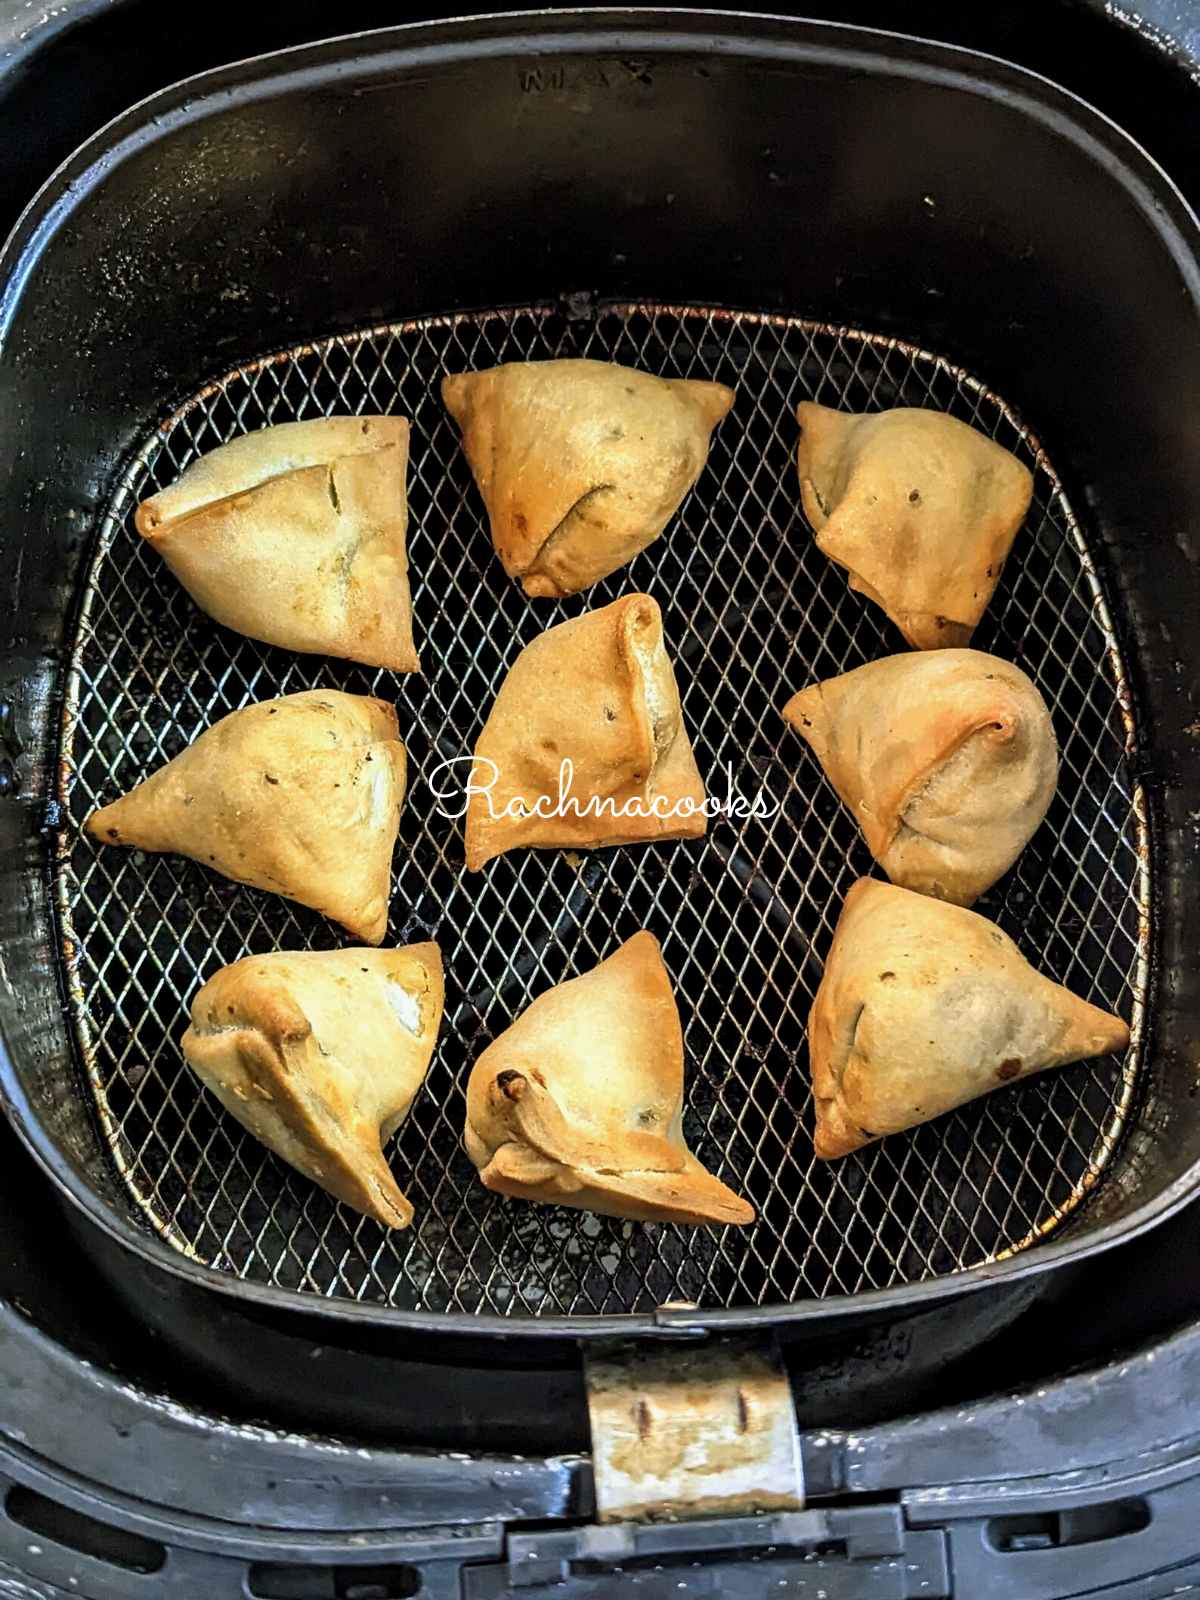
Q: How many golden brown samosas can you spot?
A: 9